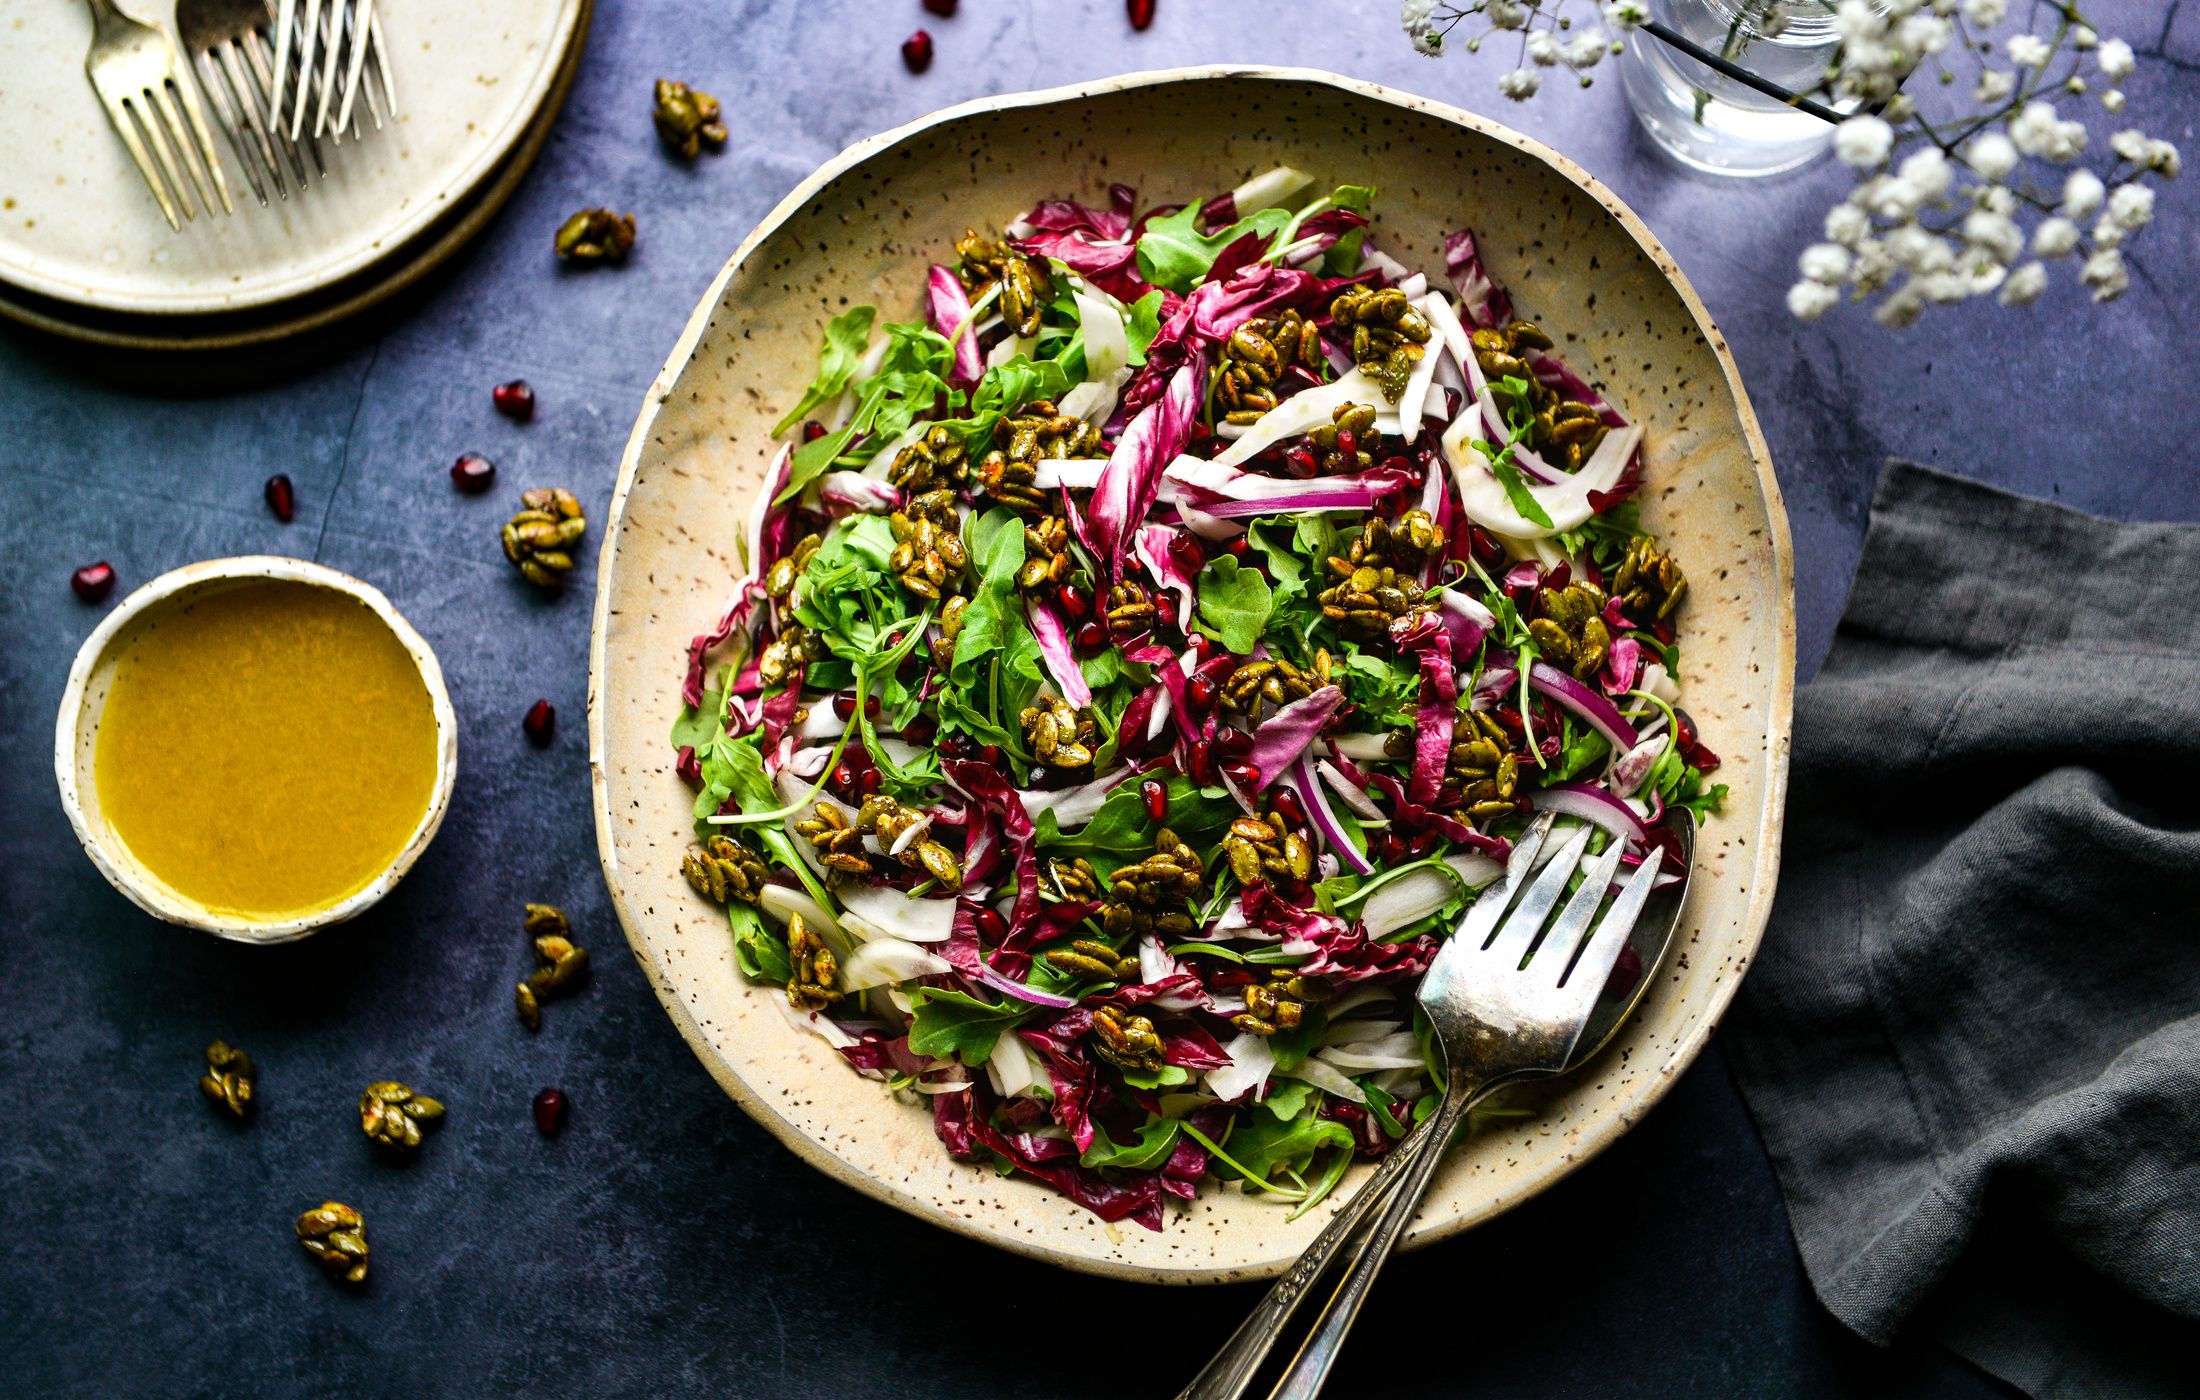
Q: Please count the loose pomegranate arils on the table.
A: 9